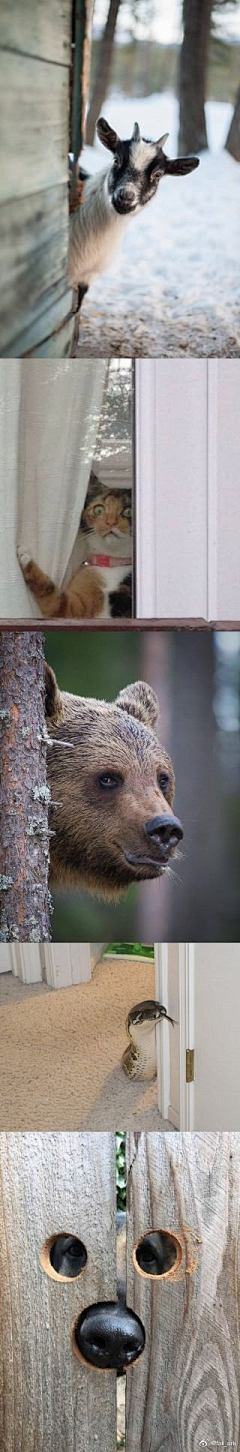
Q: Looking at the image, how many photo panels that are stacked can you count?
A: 5